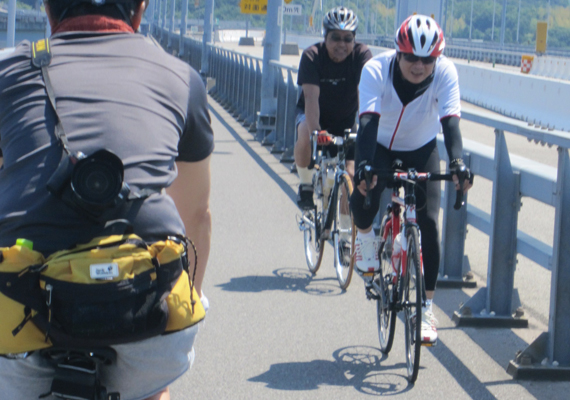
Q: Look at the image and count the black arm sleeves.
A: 2